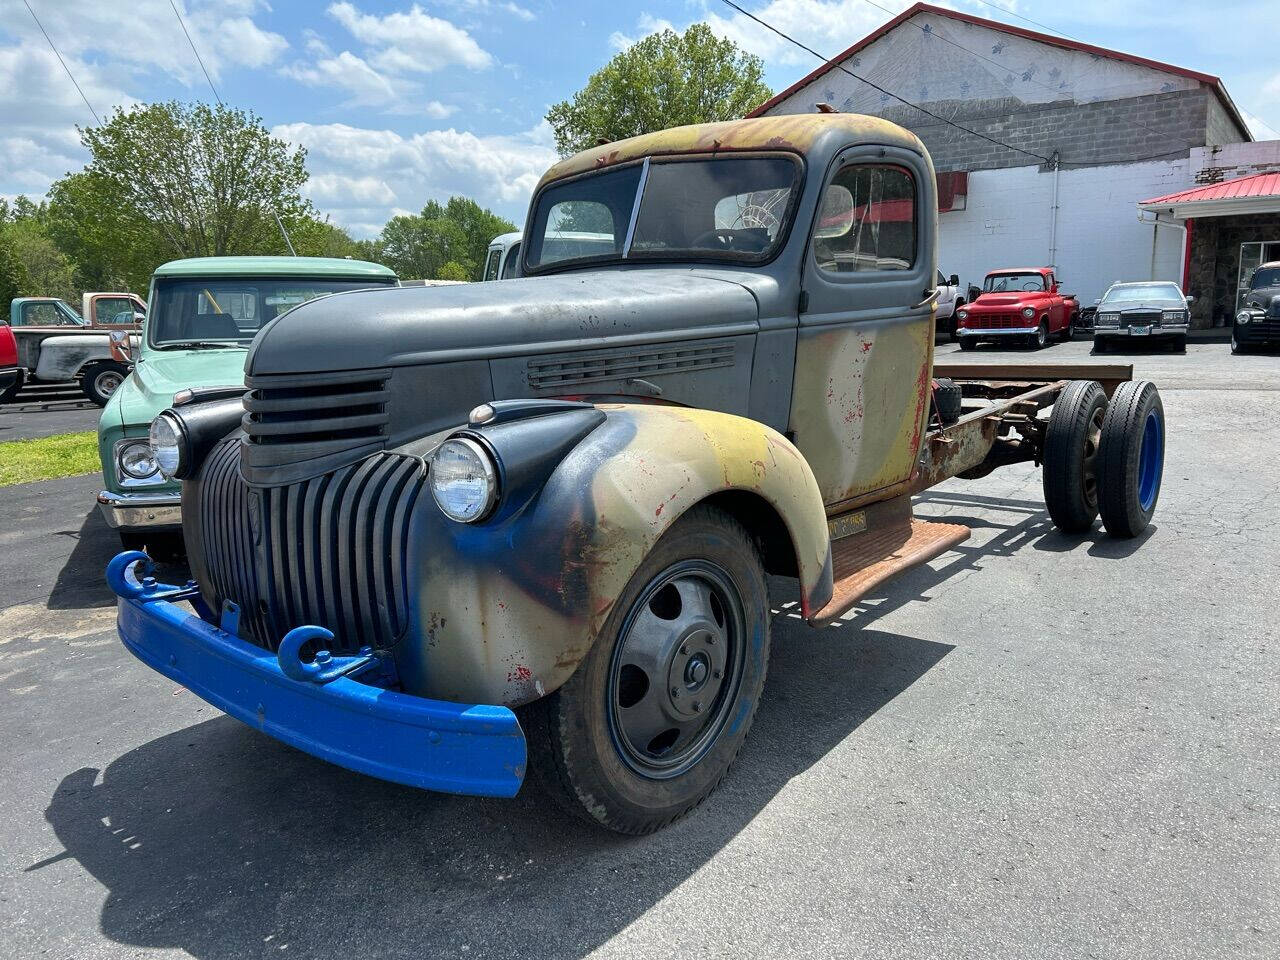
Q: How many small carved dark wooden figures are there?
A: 0